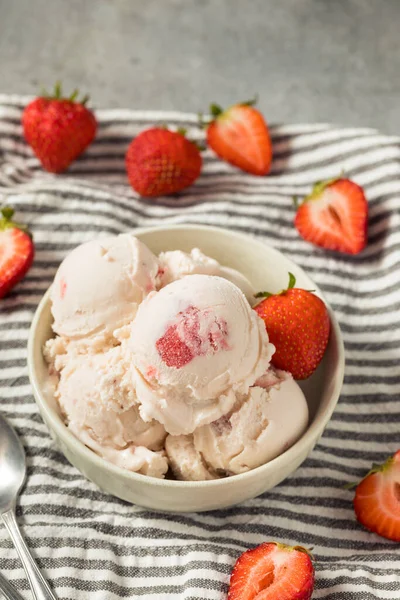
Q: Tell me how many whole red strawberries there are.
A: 3